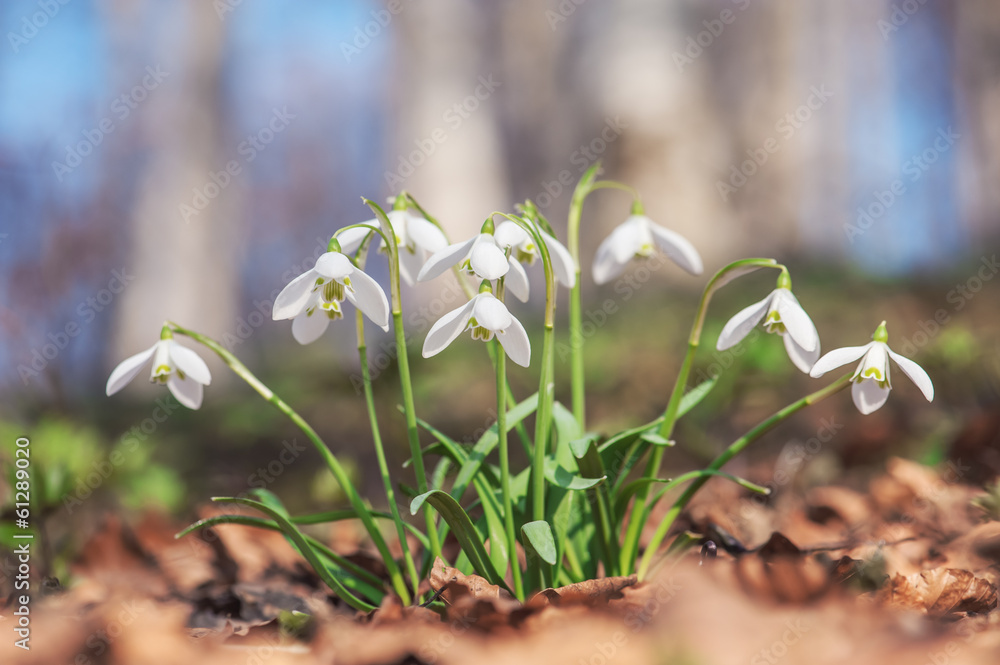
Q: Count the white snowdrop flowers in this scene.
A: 9